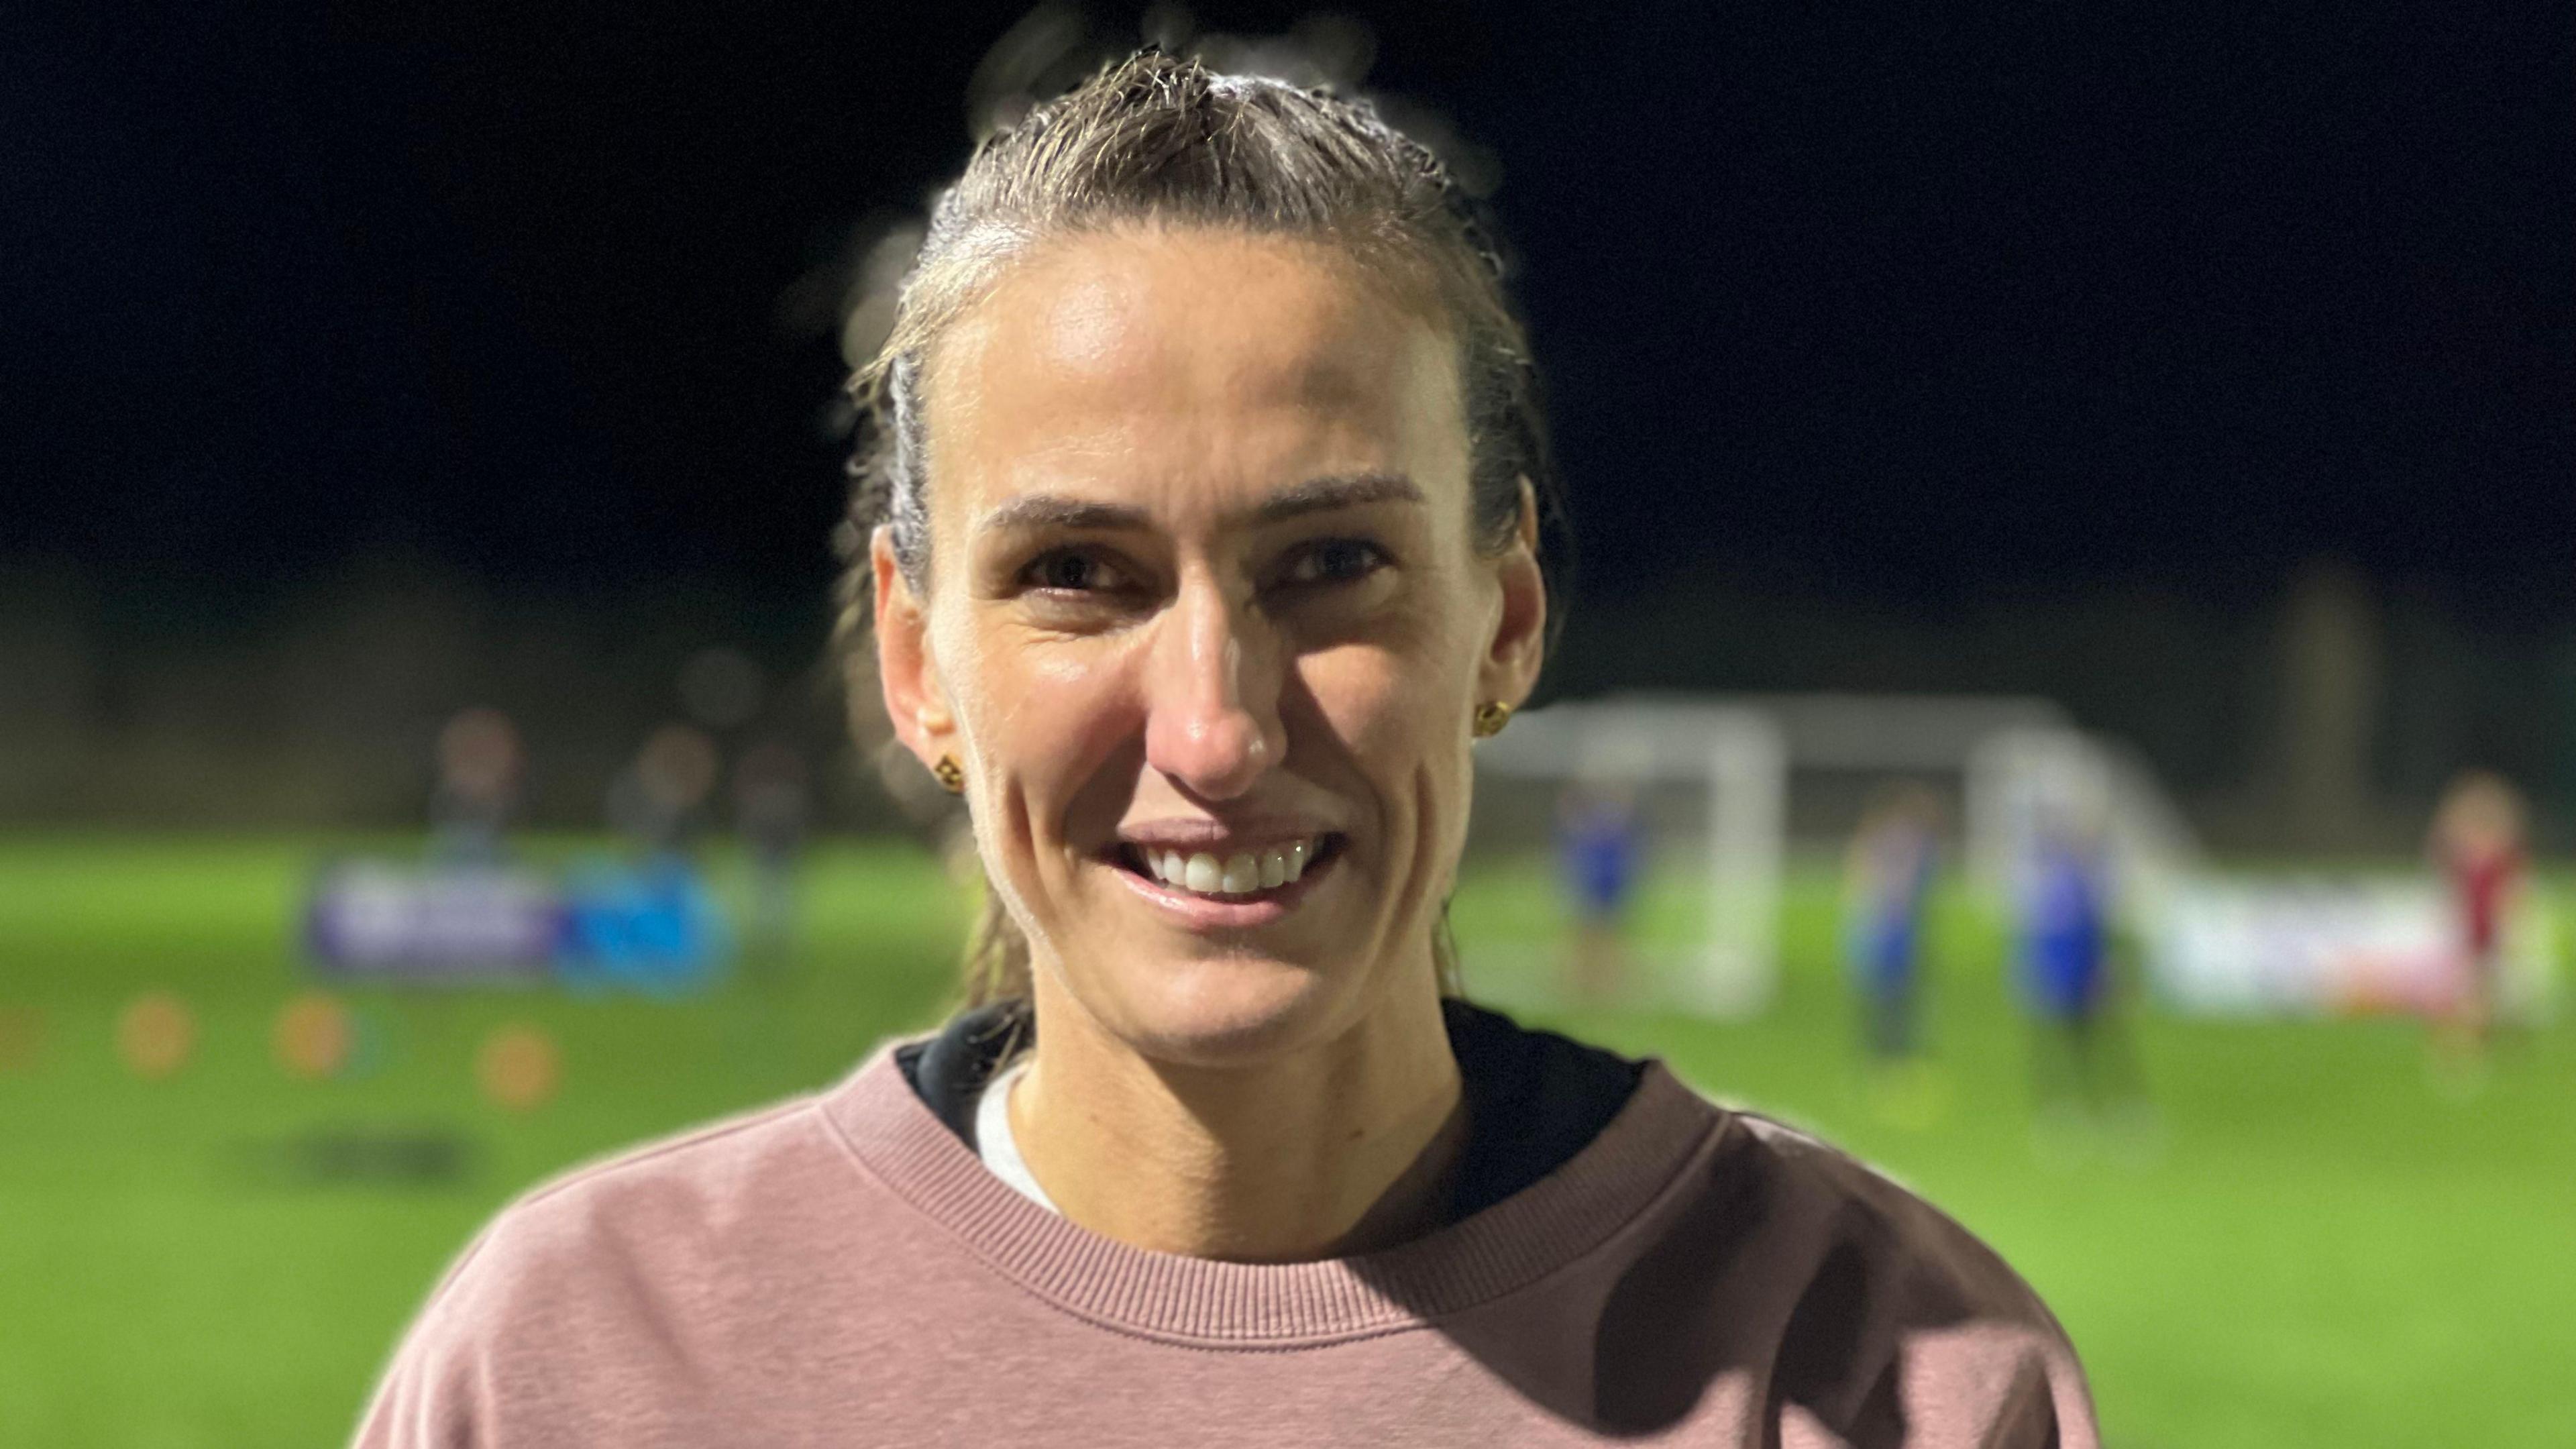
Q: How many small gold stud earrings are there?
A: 2